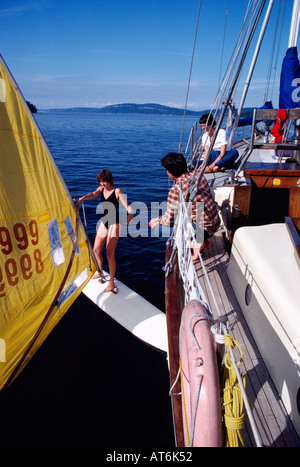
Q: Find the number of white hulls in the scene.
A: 1